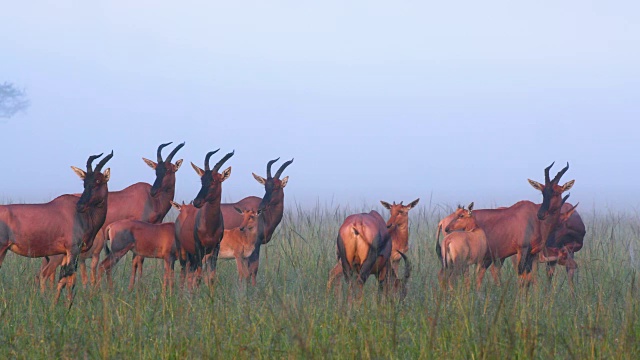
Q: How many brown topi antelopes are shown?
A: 11